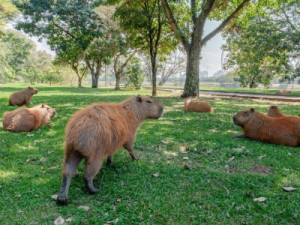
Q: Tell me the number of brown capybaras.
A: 6